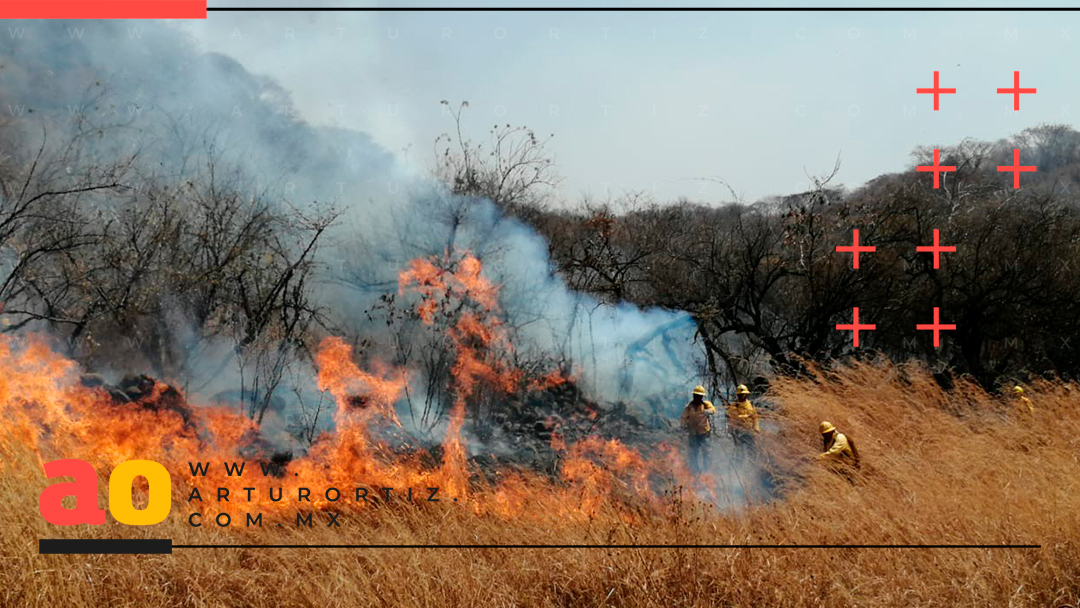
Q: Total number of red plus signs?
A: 8